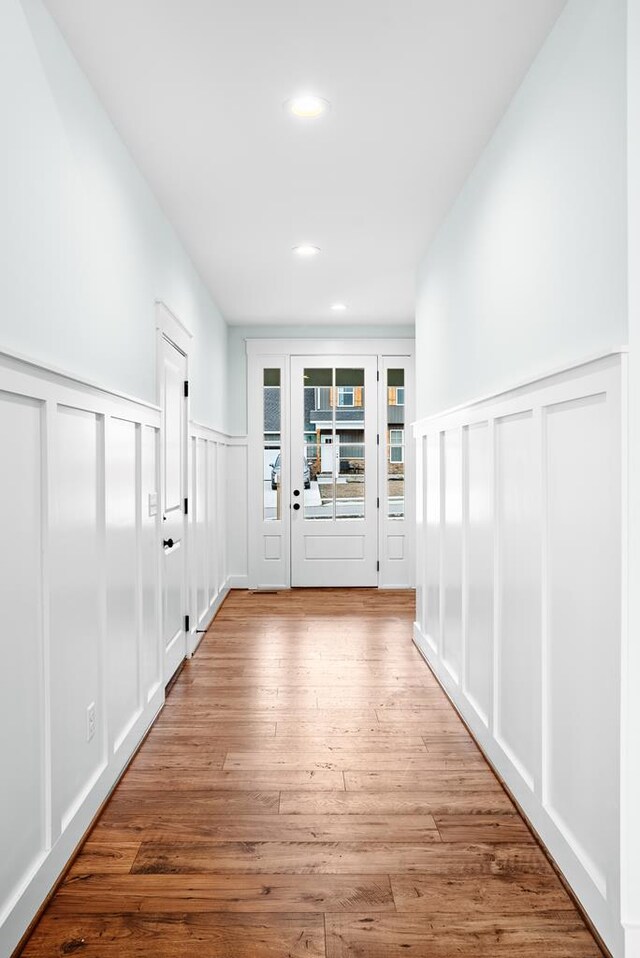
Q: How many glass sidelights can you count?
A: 2